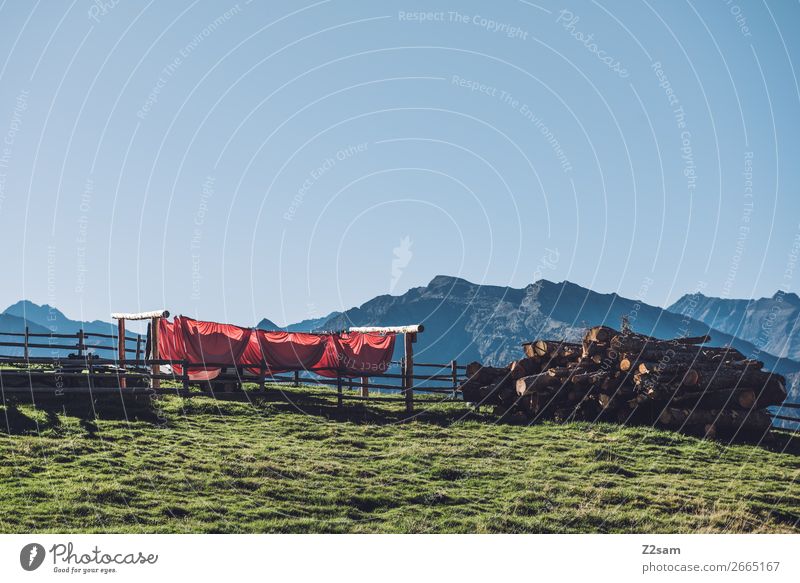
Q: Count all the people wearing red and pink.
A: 0